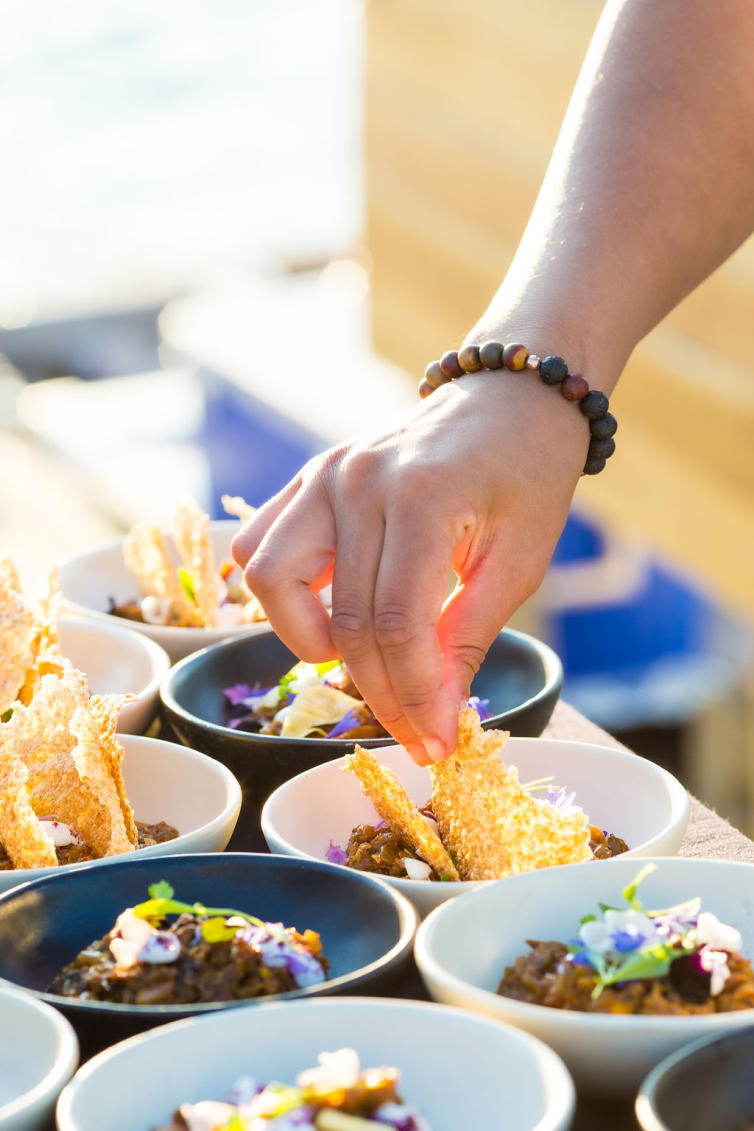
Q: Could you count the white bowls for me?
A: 7